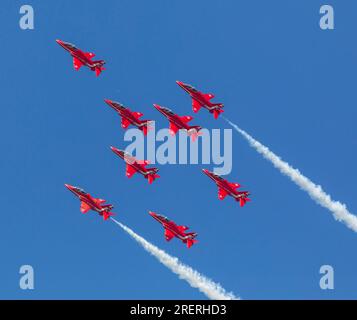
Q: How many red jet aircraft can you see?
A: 8